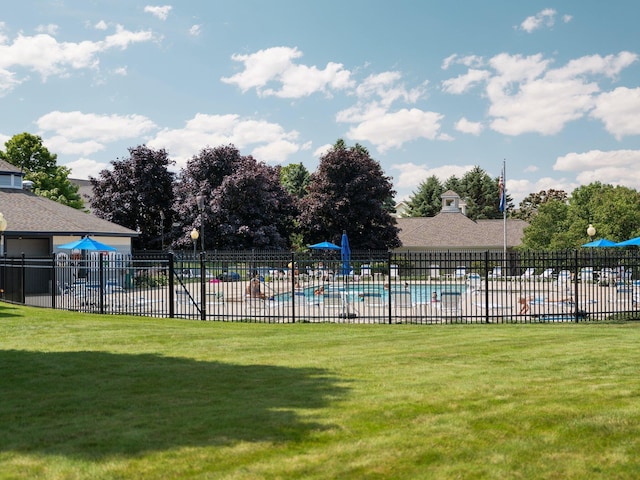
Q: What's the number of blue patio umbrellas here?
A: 5